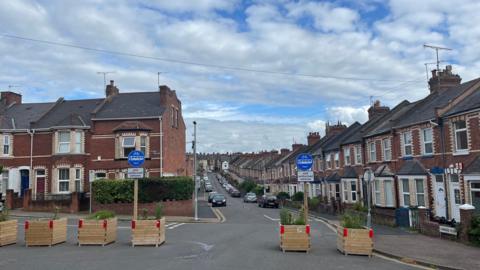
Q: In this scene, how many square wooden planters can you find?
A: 6